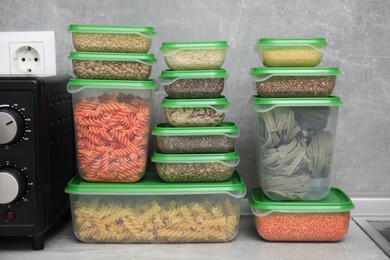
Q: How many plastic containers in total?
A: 13